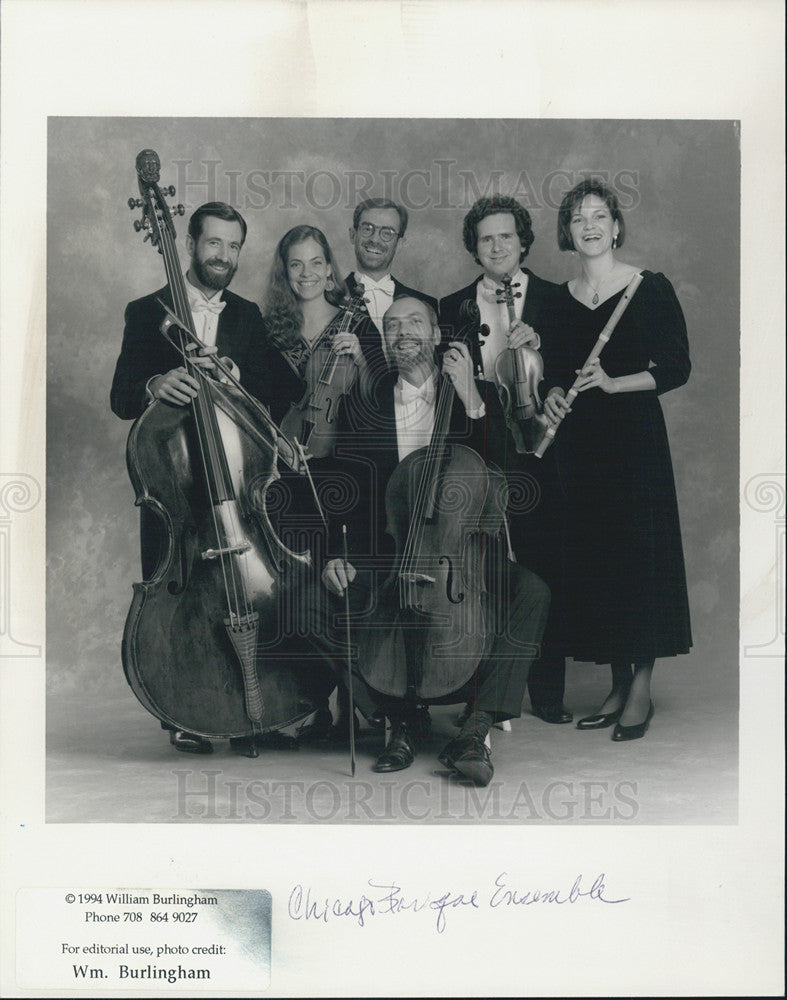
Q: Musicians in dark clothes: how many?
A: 6